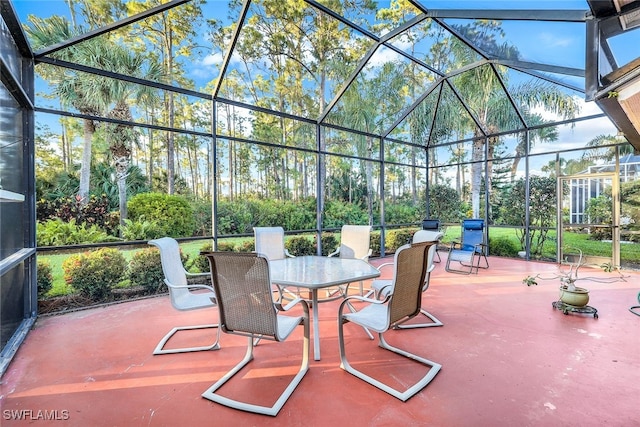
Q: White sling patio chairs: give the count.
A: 6